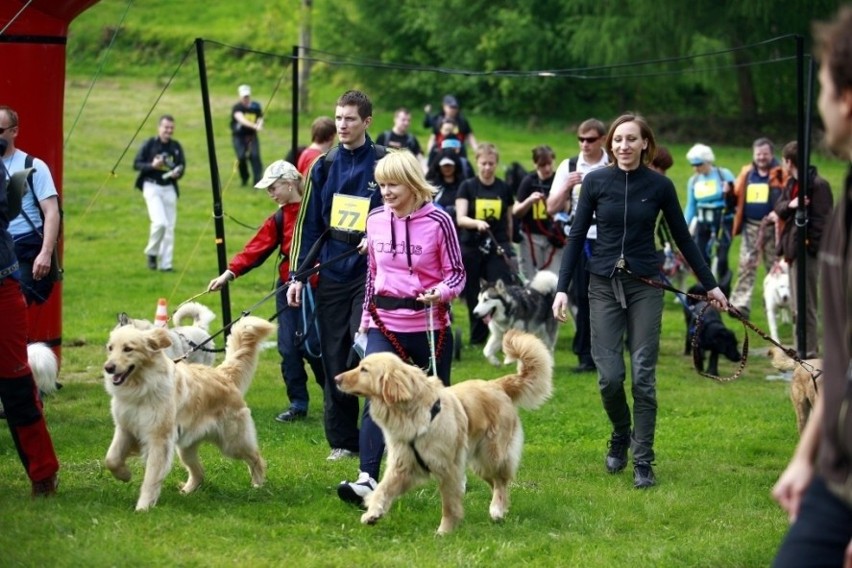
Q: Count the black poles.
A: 4